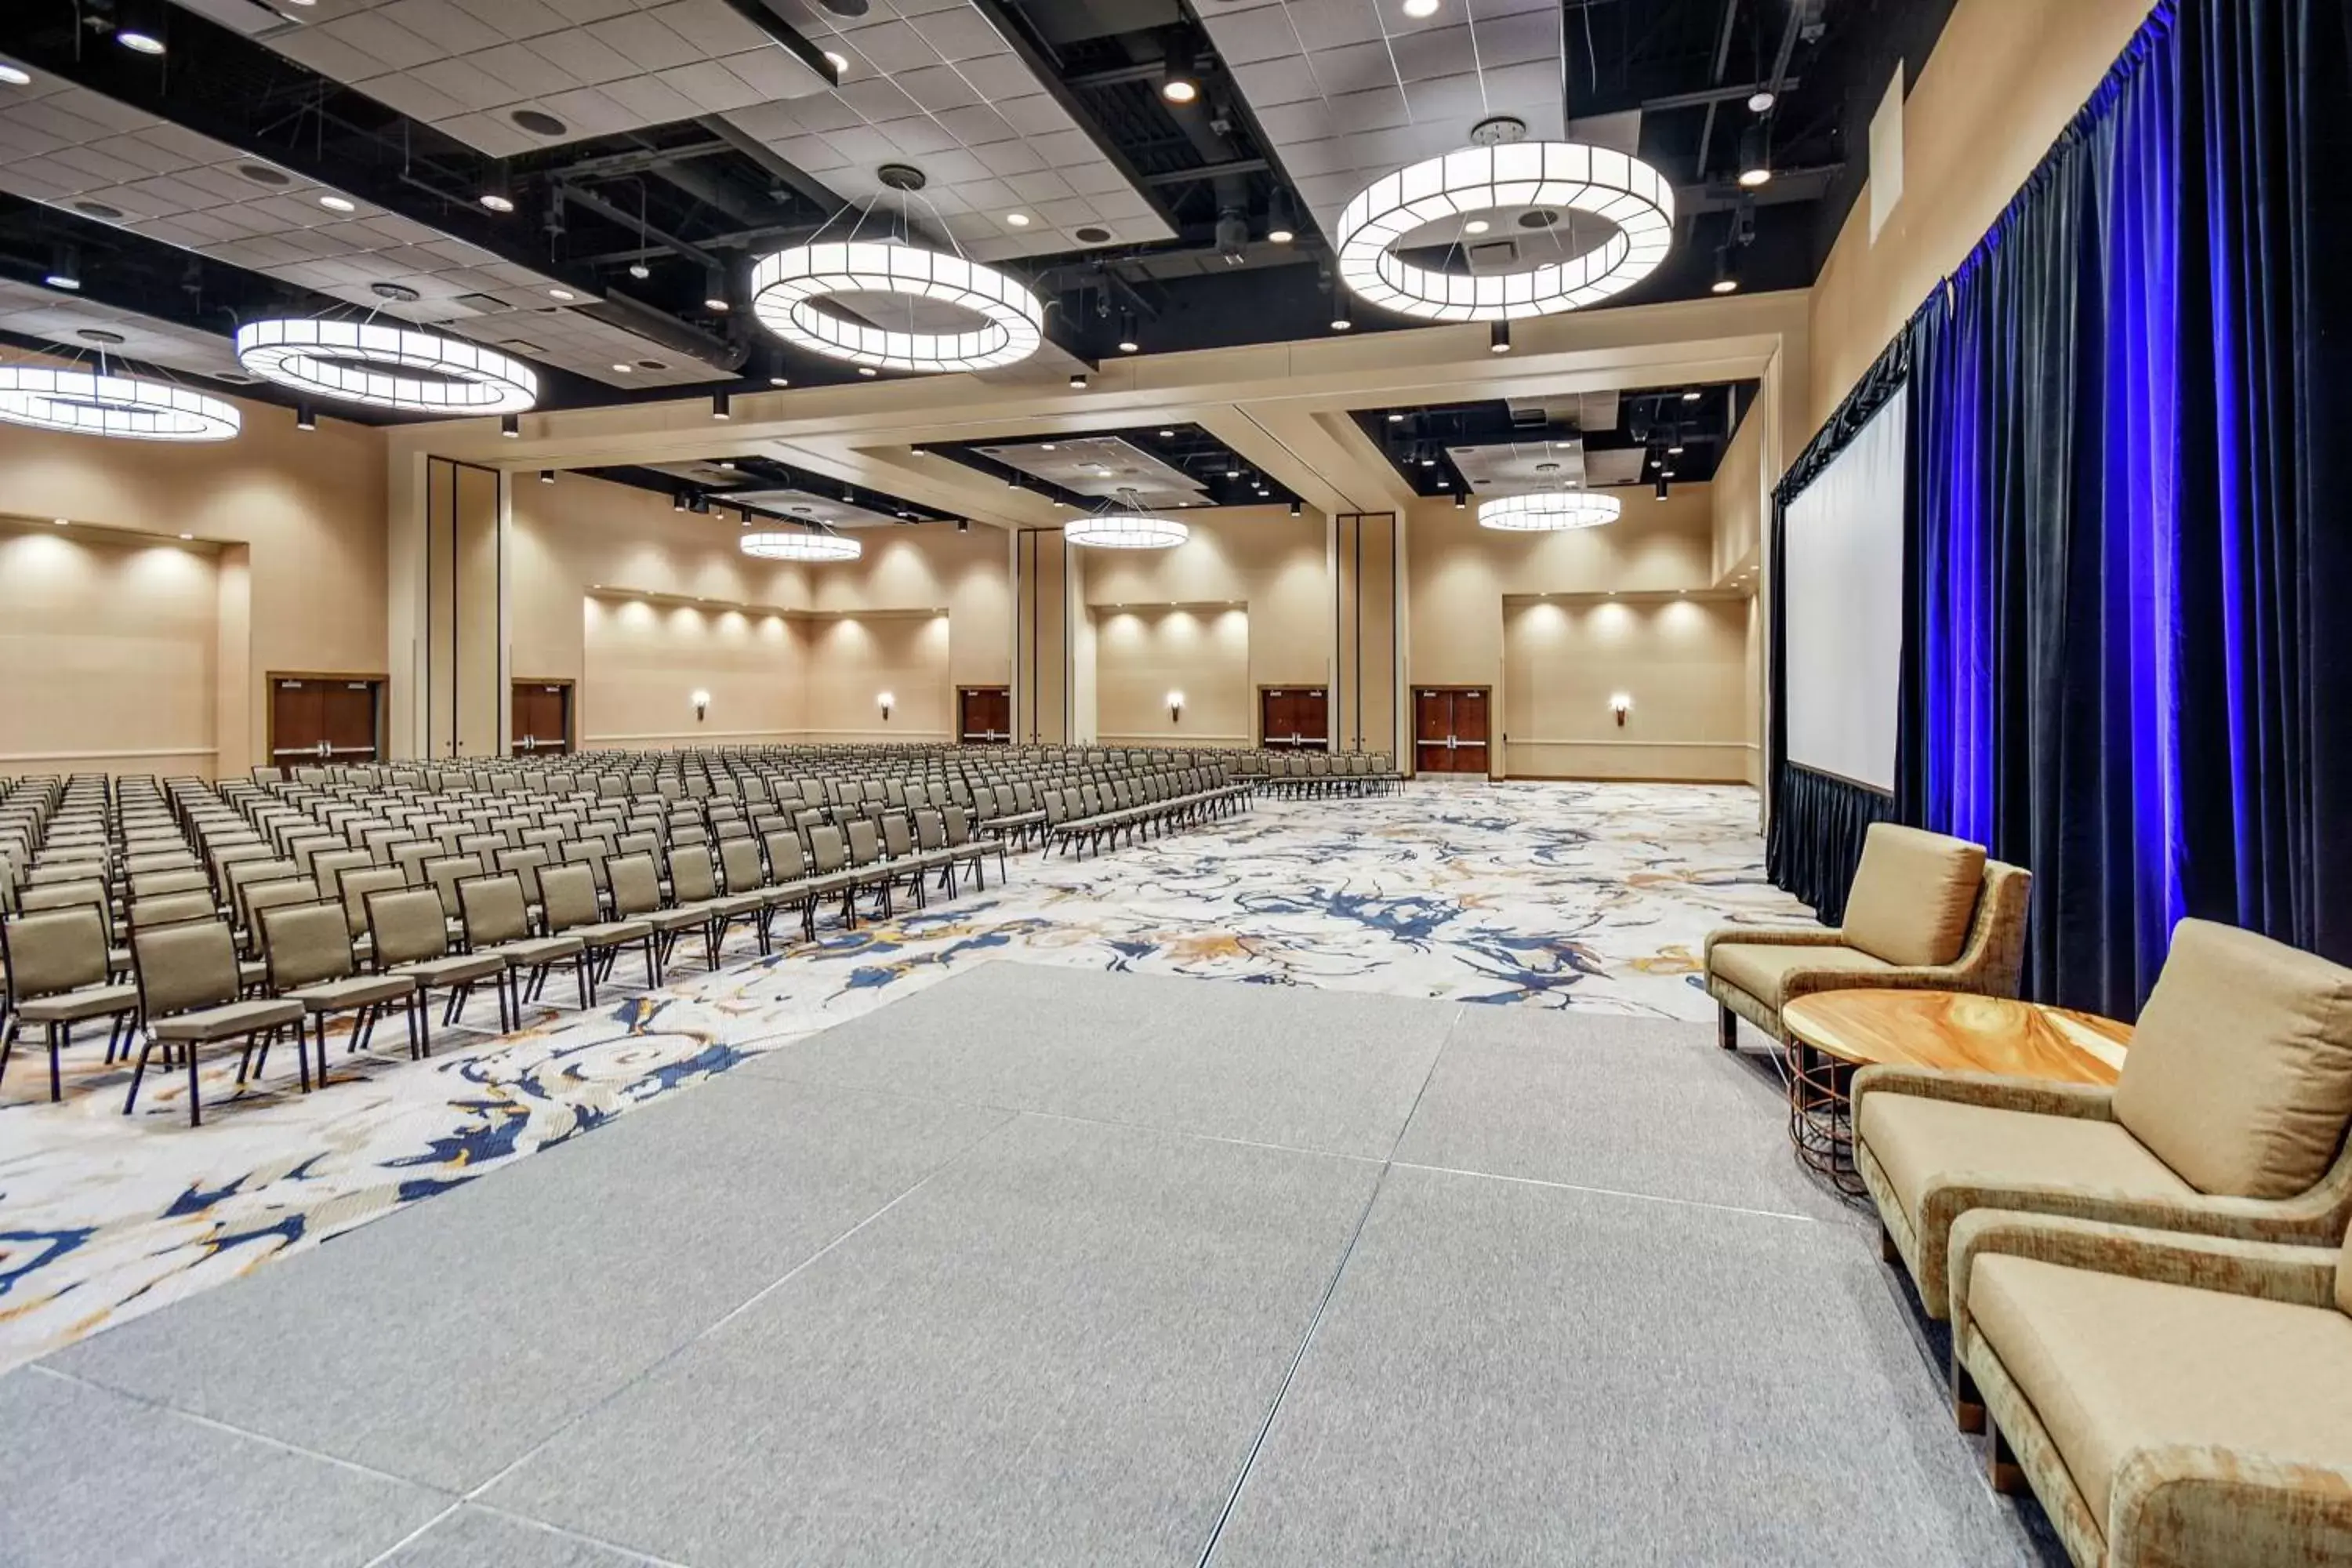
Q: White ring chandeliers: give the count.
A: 7